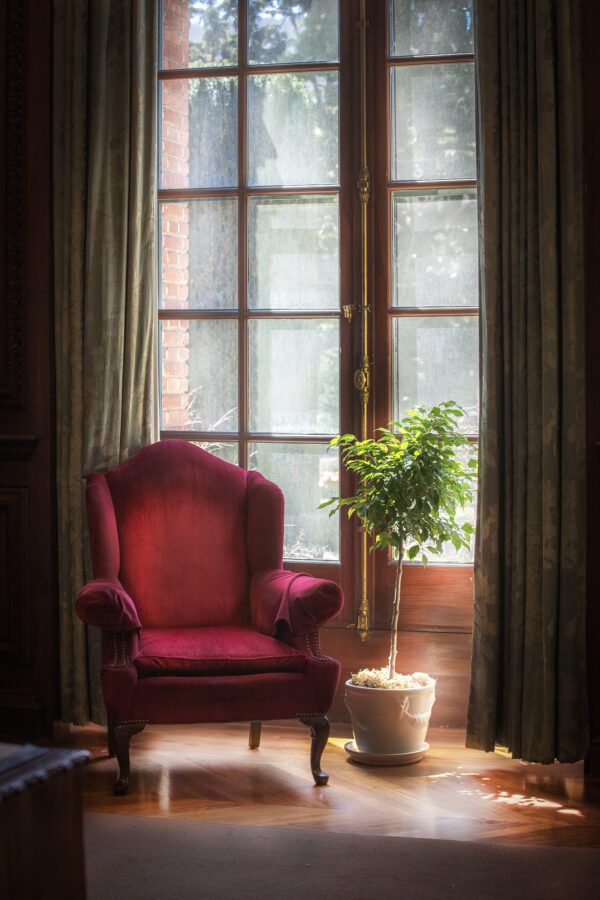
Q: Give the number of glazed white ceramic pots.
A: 1